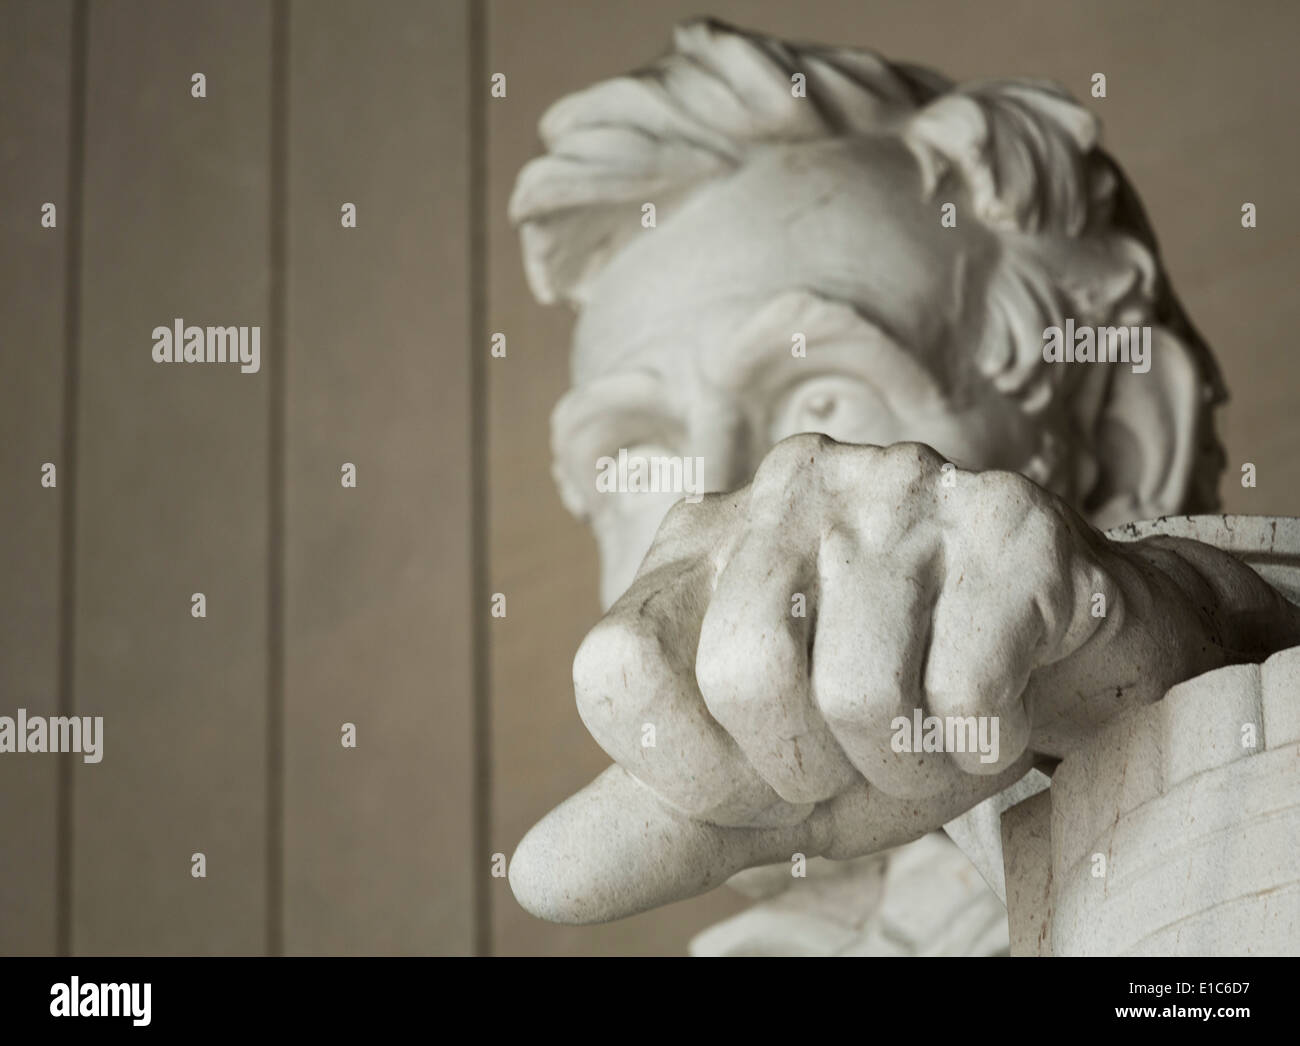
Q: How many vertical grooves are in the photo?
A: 3